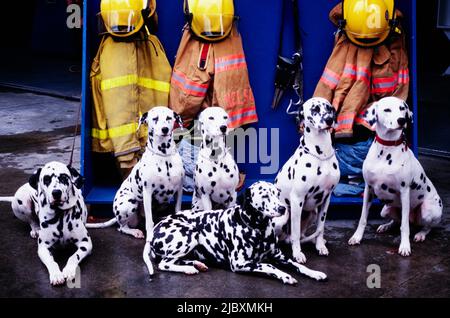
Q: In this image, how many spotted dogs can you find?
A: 6